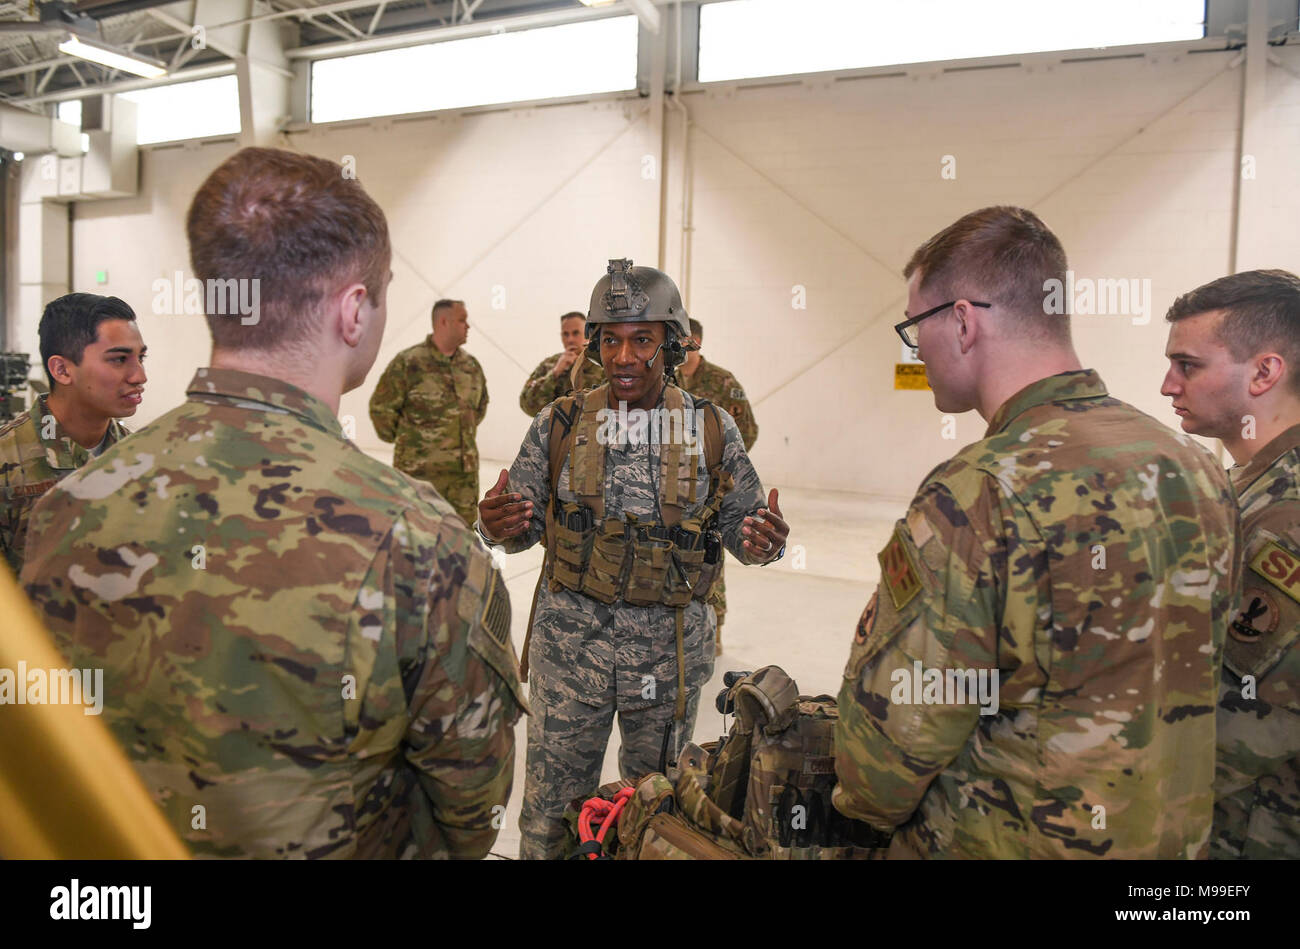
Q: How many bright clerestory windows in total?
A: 3